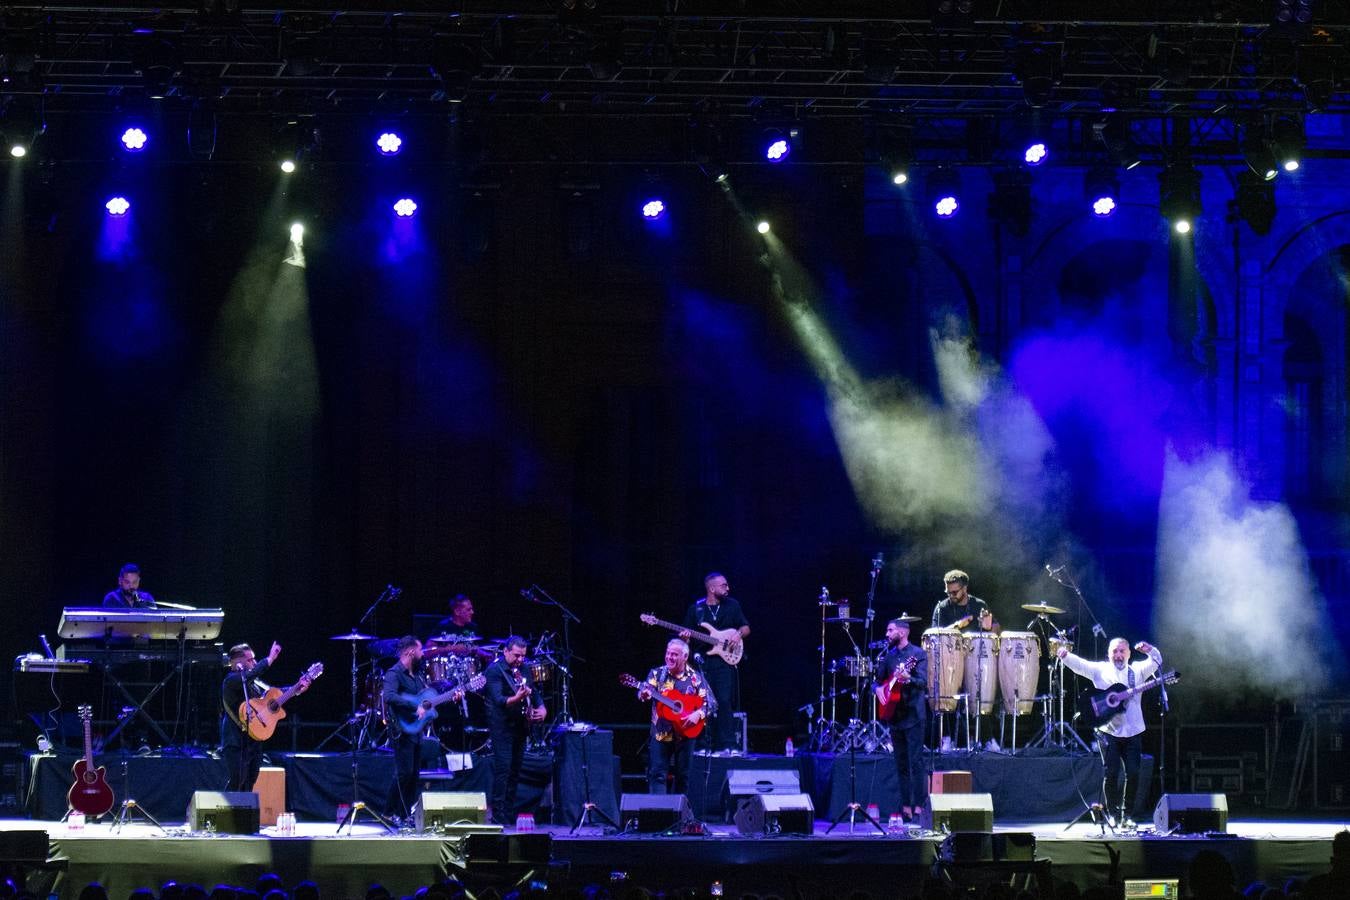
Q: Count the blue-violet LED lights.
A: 9